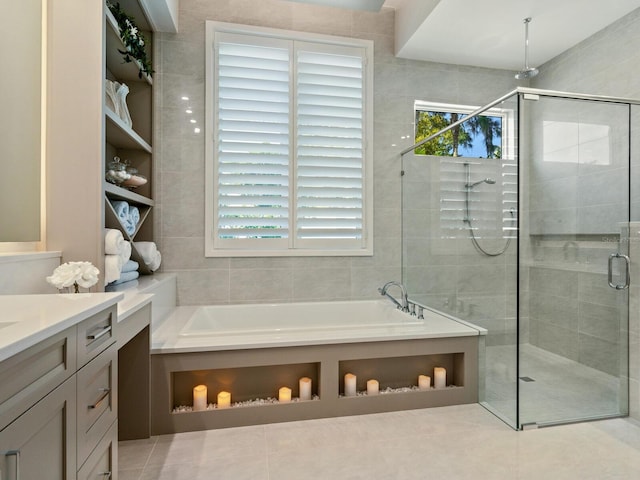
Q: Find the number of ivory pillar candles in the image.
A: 8